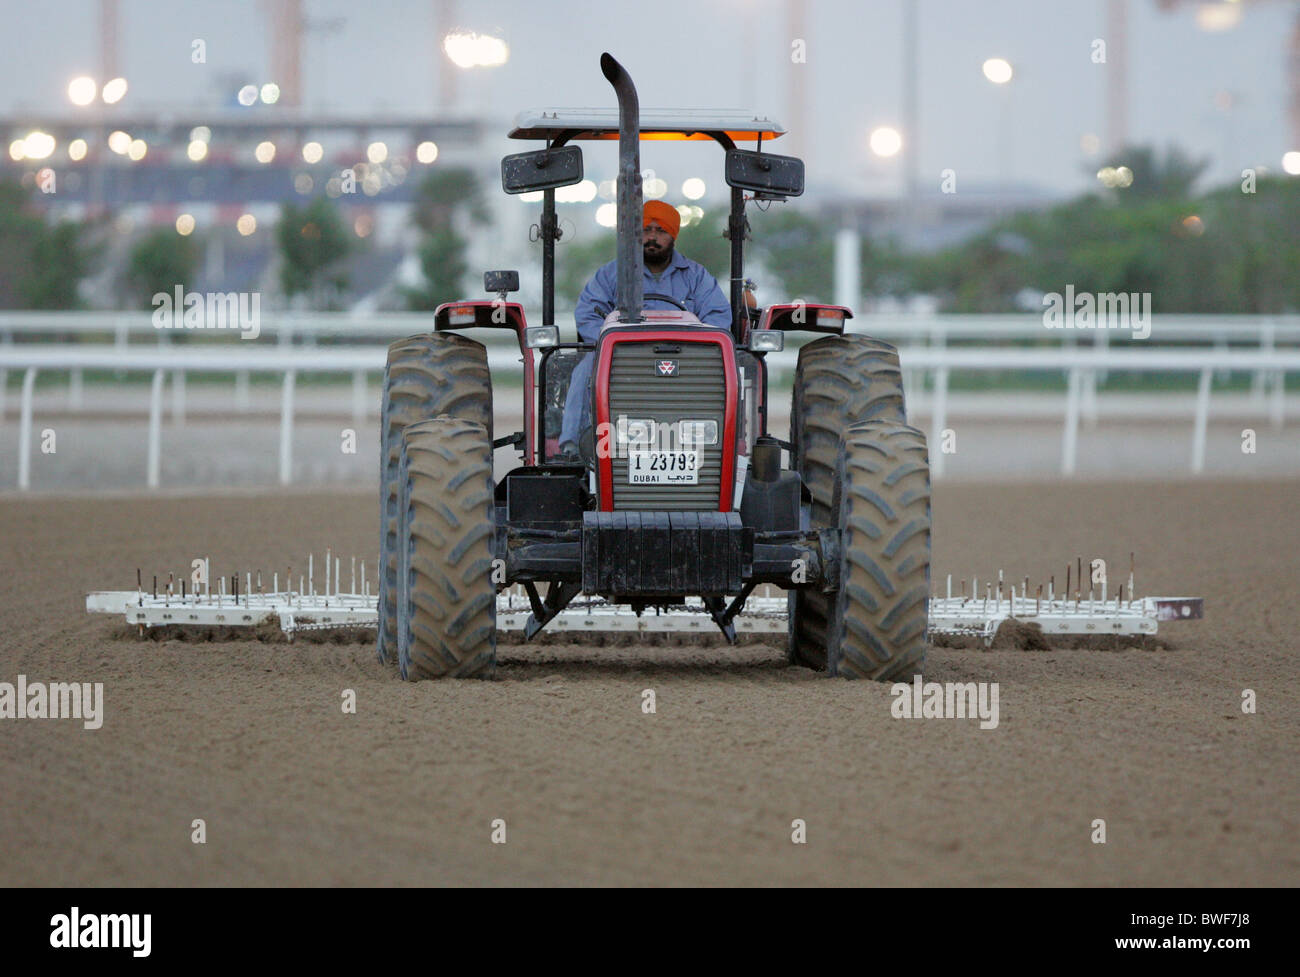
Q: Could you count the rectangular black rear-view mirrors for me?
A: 2